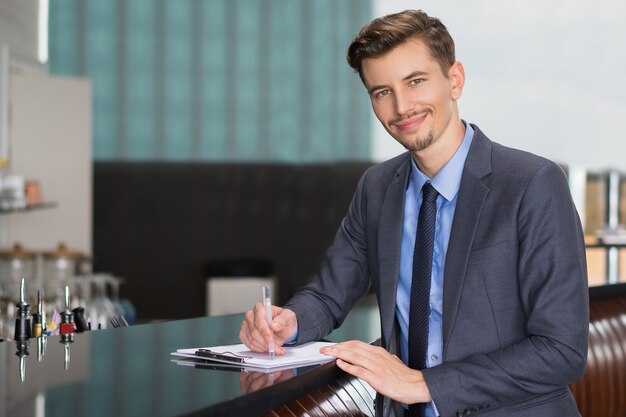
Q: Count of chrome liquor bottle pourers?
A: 3